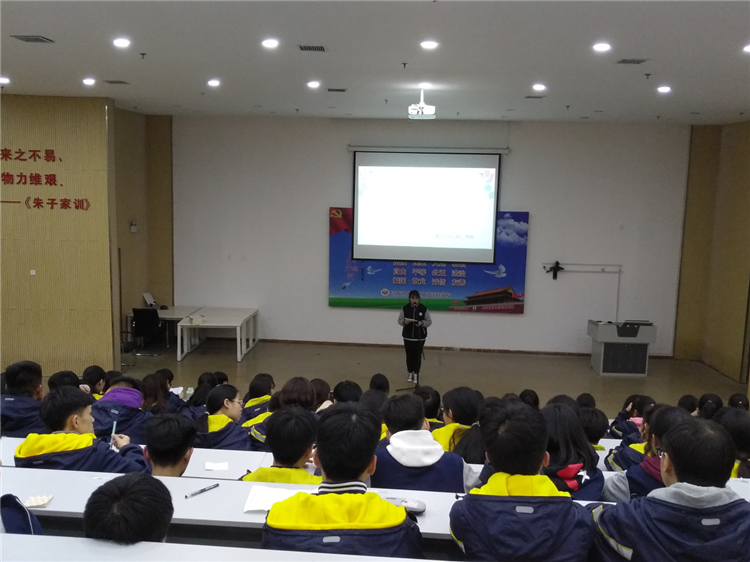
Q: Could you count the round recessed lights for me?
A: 12